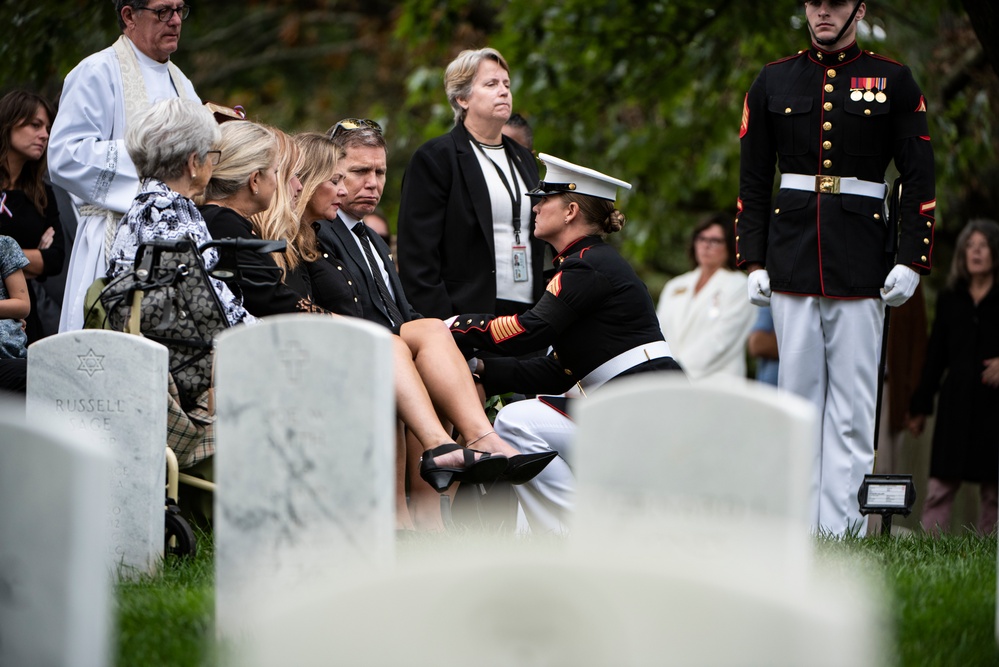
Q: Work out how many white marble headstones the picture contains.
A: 5